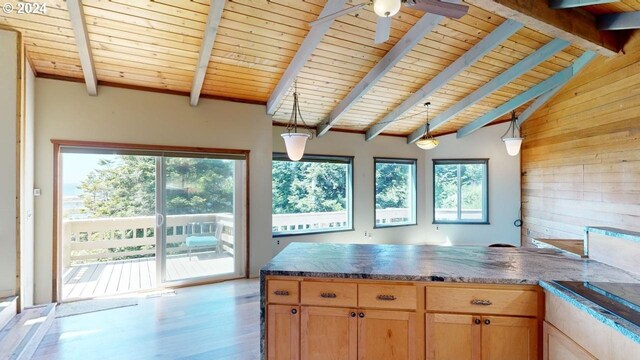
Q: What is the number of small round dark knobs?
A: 5